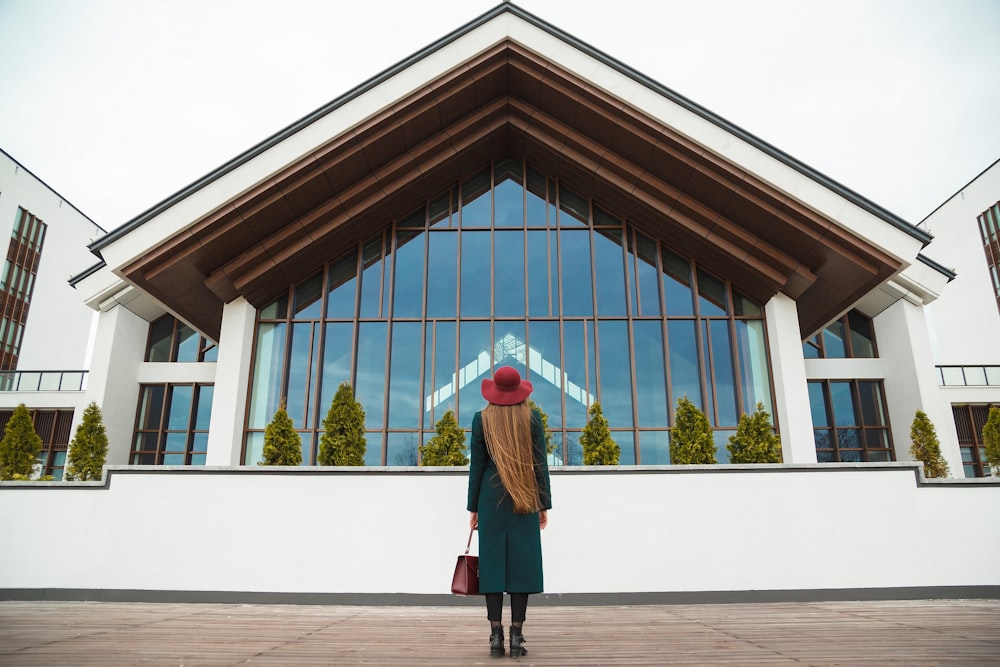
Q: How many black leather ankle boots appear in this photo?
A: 2